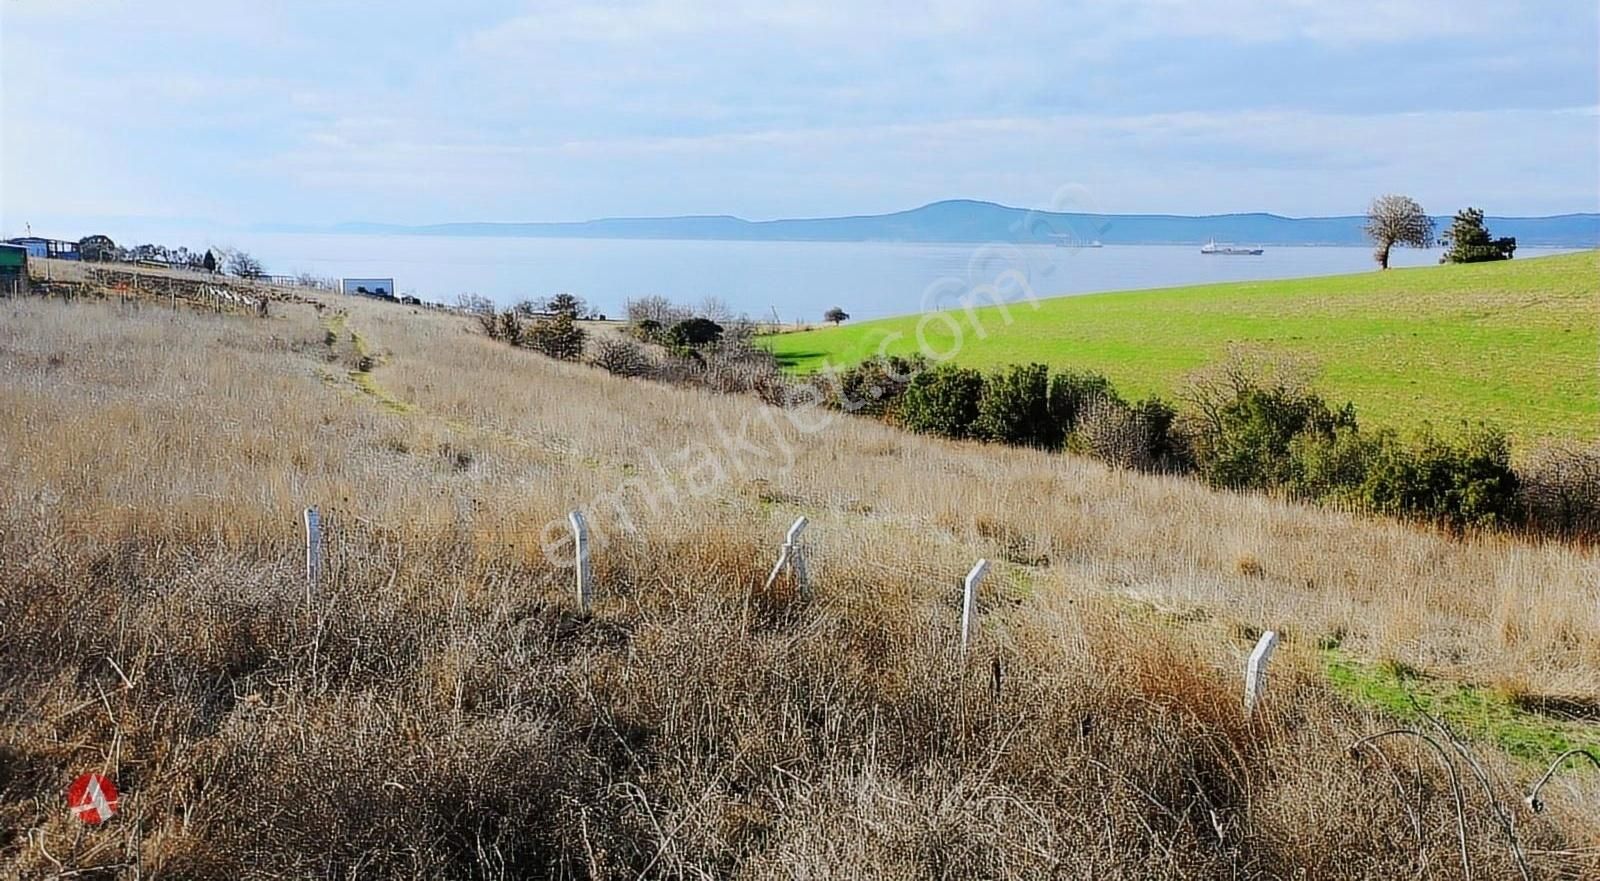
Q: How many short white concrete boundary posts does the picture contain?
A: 5